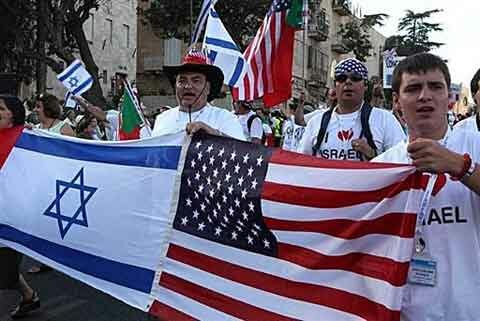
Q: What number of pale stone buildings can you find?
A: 2